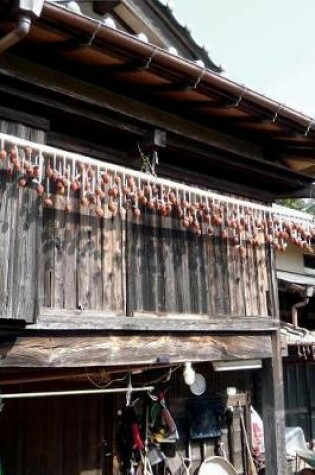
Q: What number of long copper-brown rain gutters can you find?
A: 1